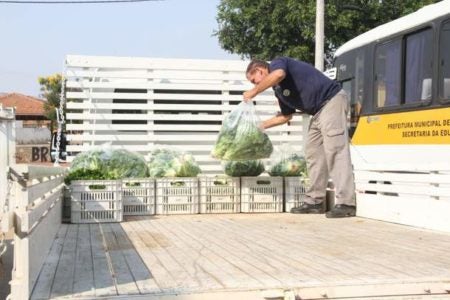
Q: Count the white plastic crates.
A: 6